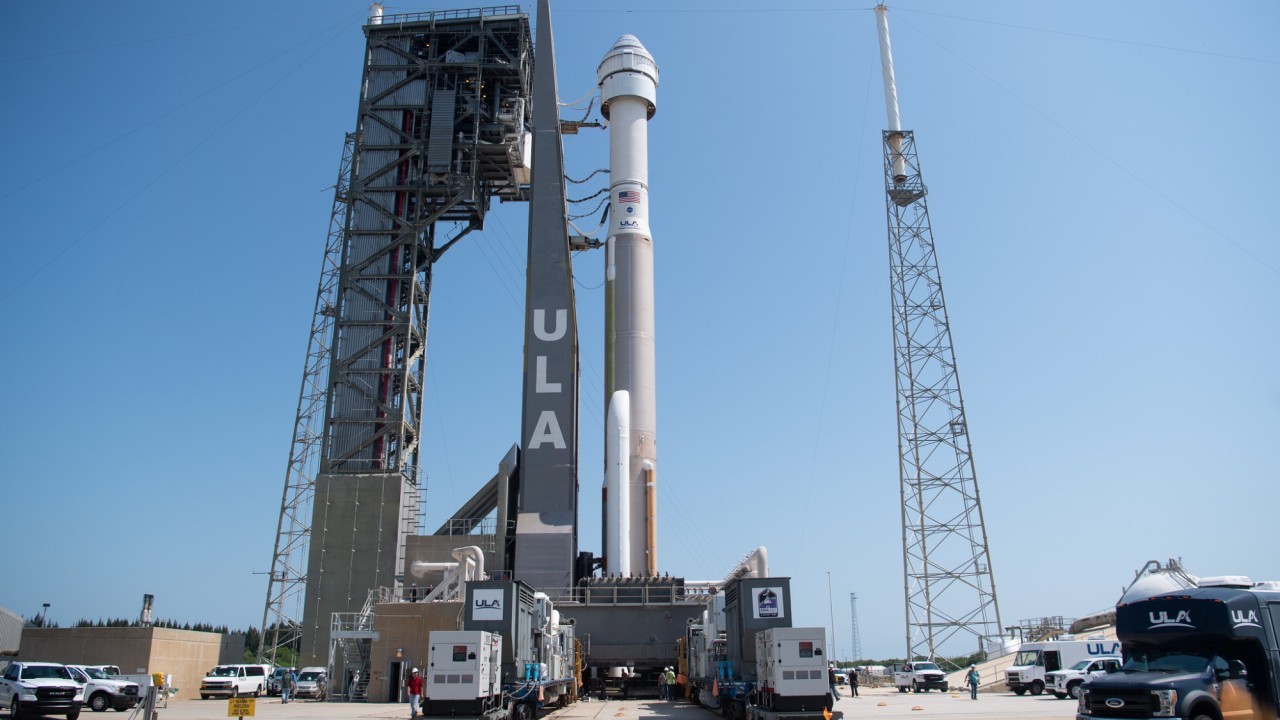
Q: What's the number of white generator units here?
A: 2